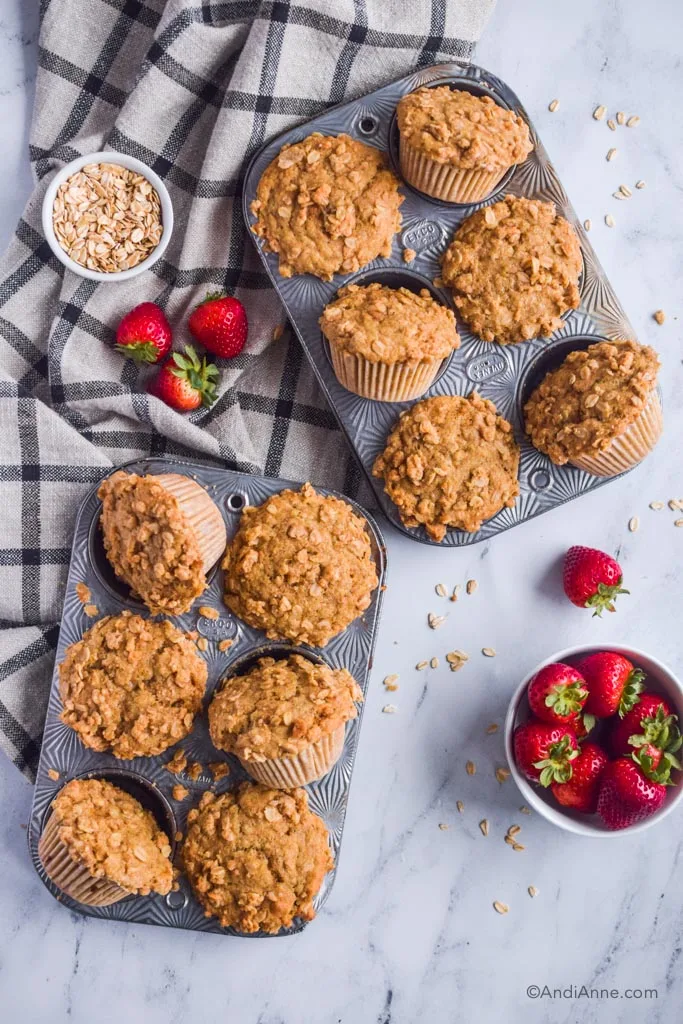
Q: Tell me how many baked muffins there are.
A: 12